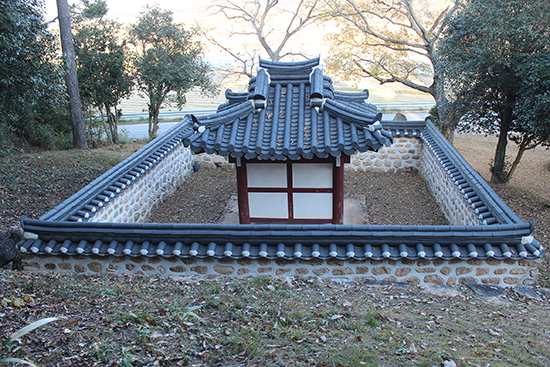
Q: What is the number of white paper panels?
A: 4